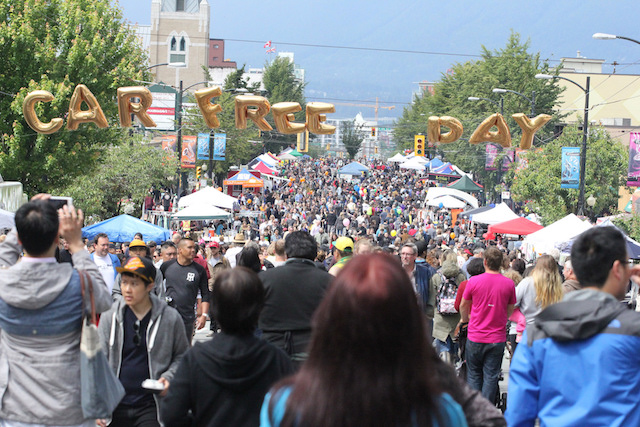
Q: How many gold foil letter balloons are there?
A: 10